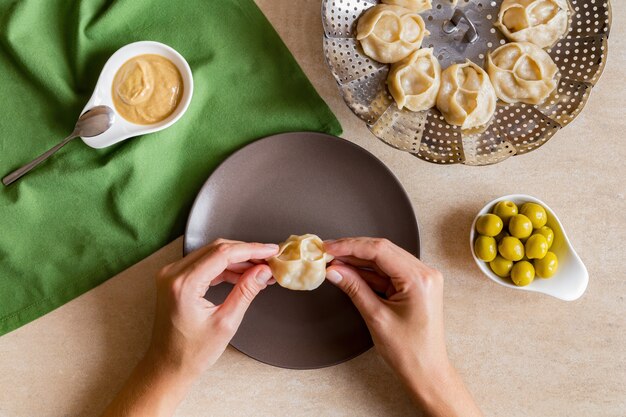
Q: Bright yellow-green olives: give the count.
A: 11